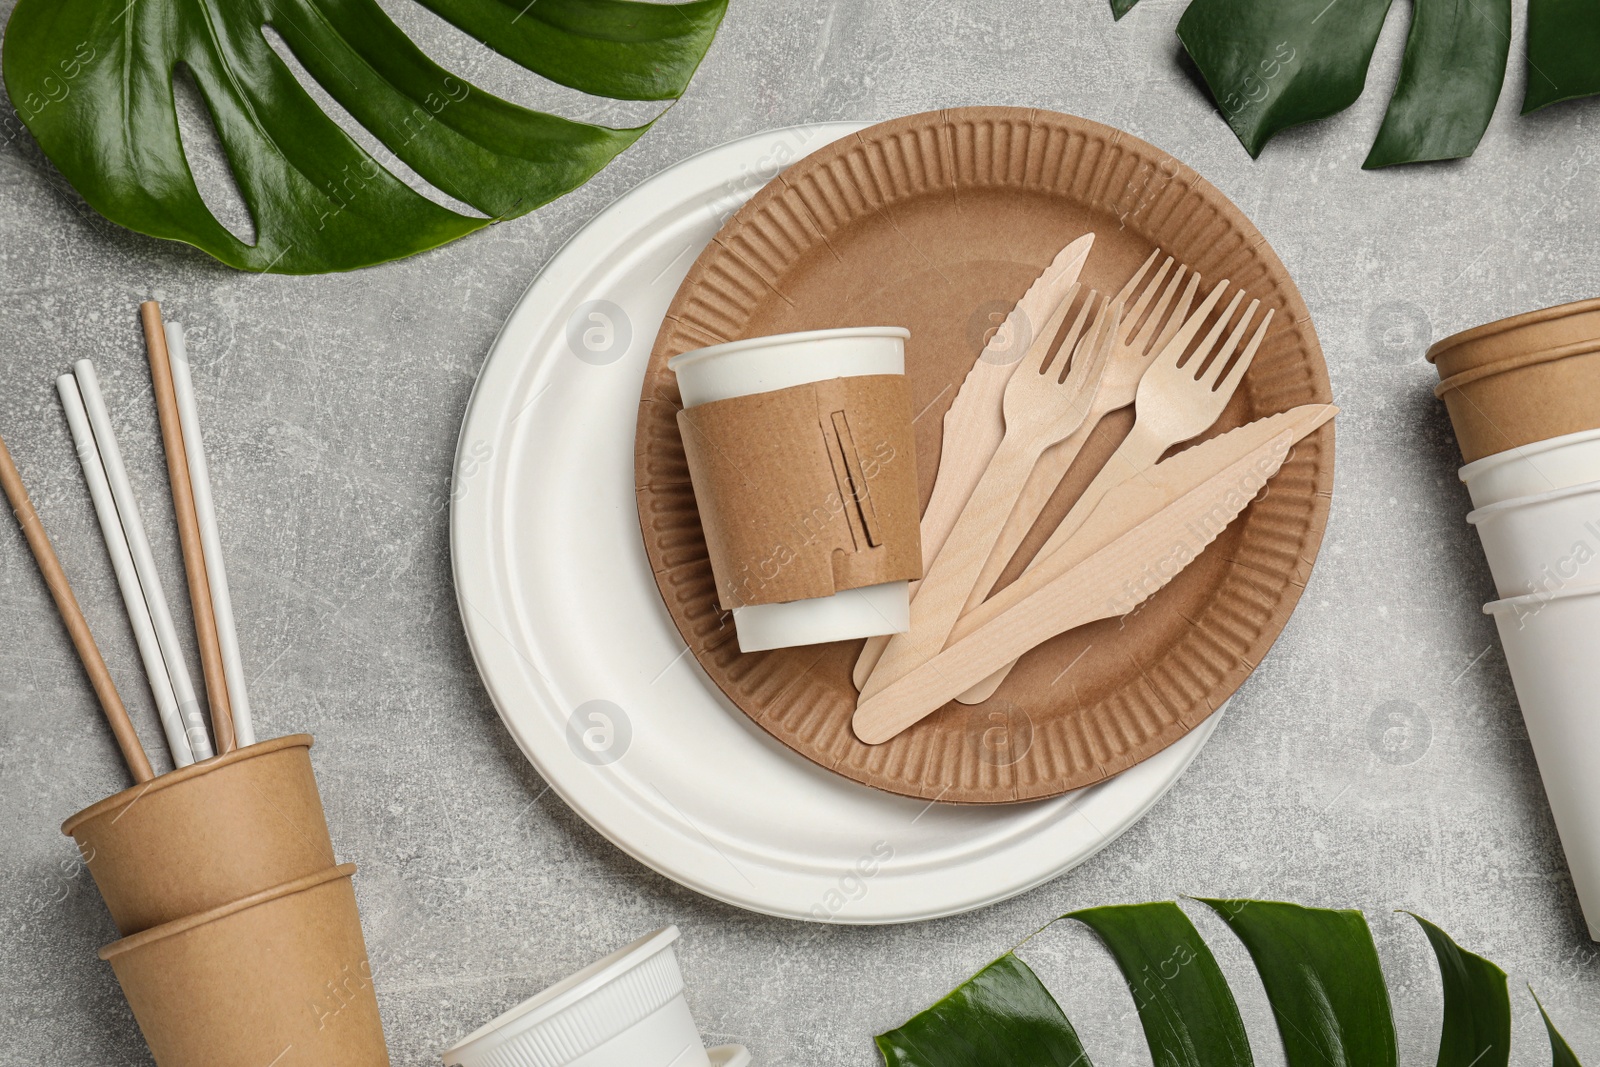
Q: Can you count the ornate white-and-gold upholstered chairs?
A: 0